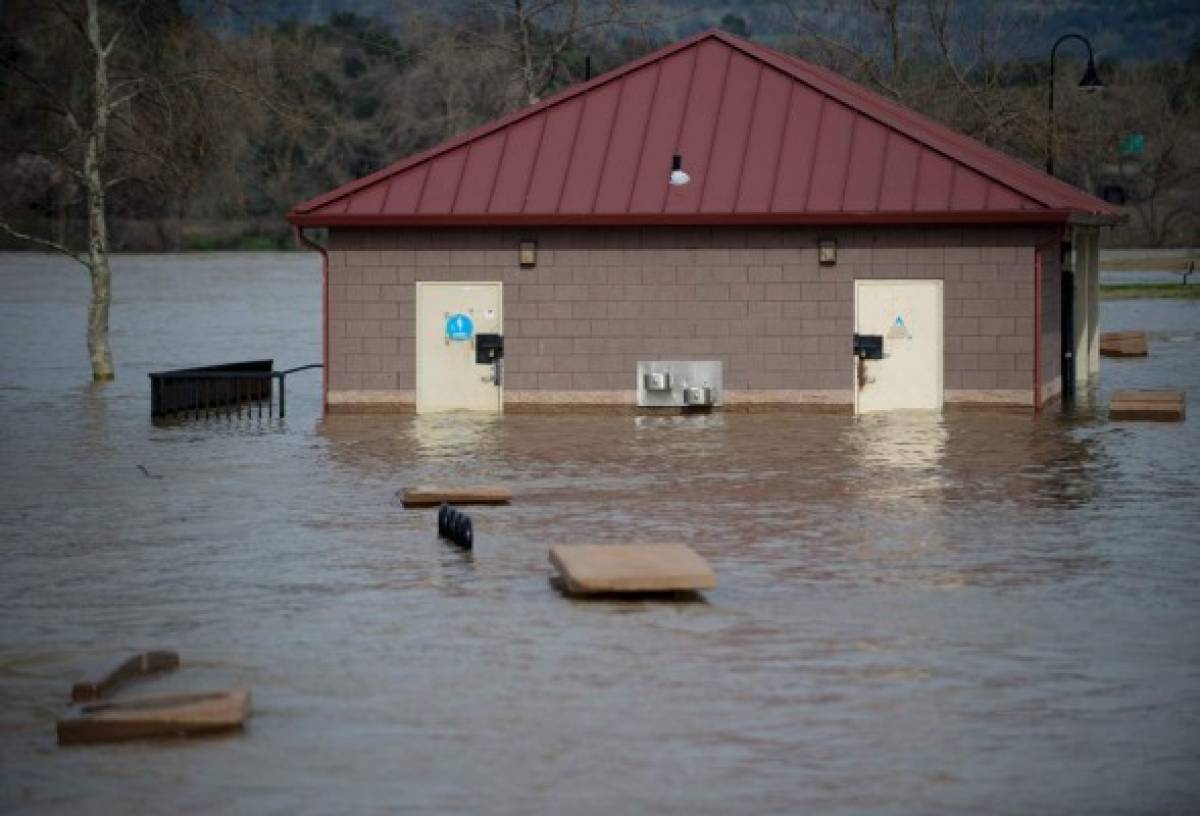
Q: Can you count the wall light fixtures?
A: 2